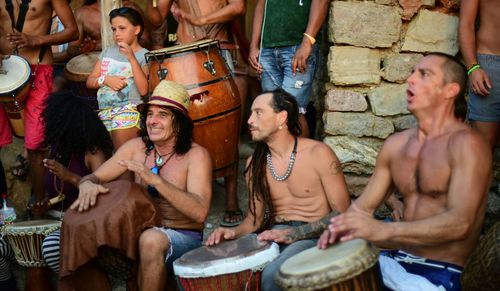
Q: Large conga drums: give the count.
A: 1